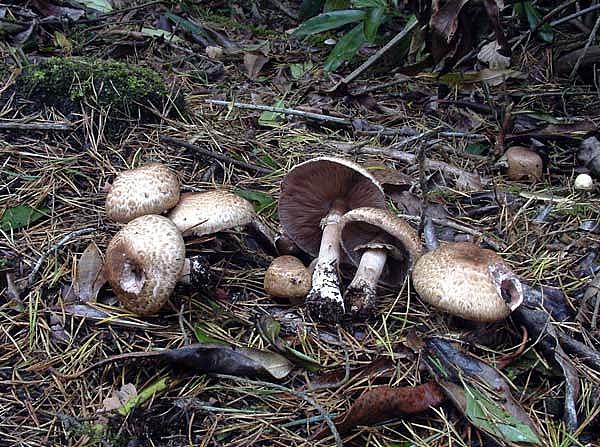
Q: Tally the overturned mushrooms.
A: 2